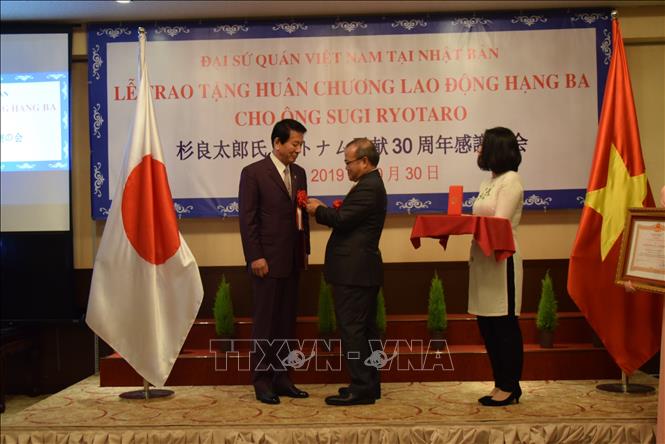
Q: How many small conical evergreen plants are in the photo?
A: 5